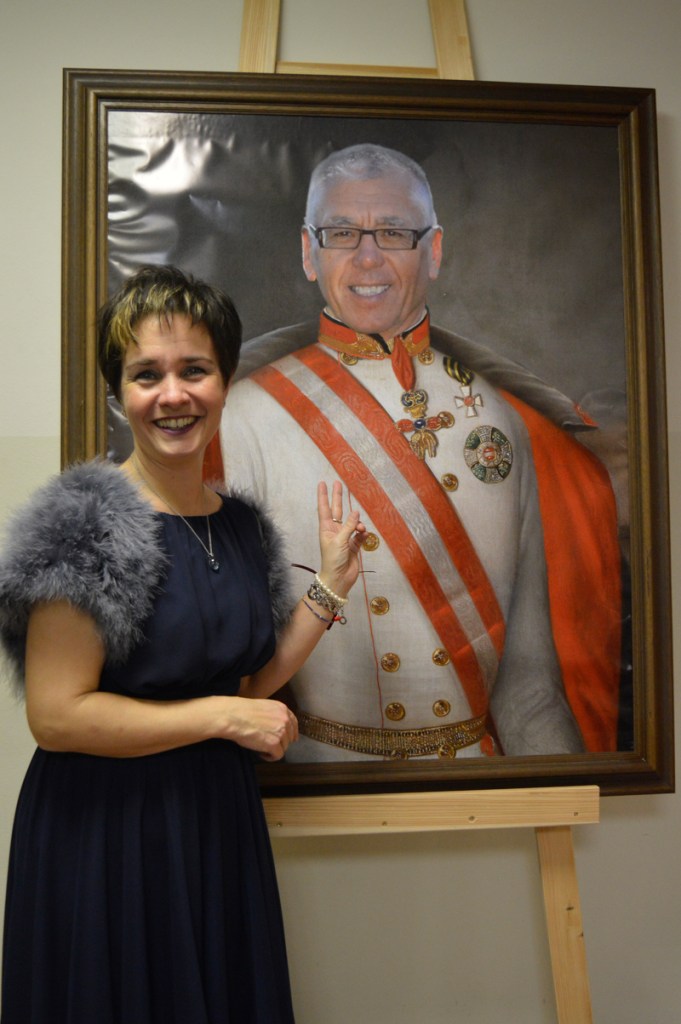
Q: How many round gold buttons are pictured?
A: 12